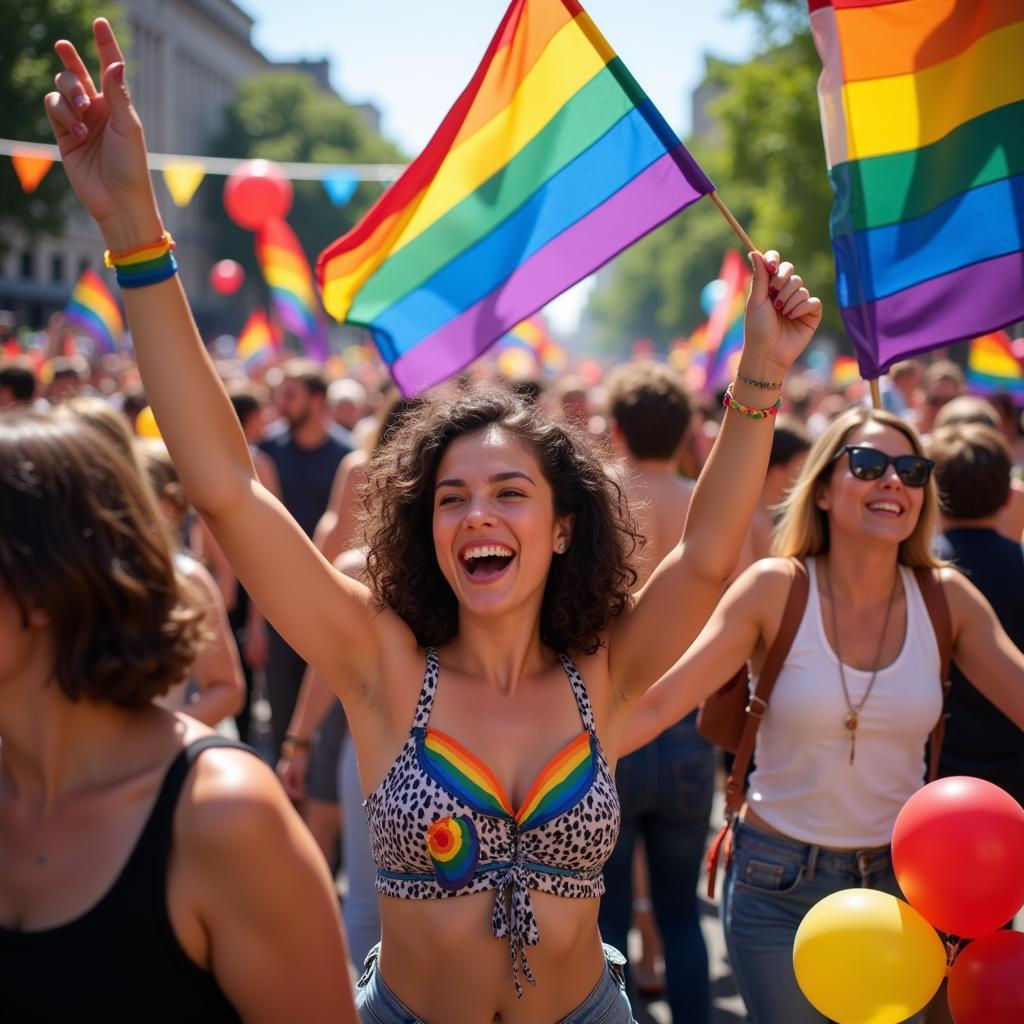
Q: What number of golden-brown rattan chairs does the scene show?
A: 0